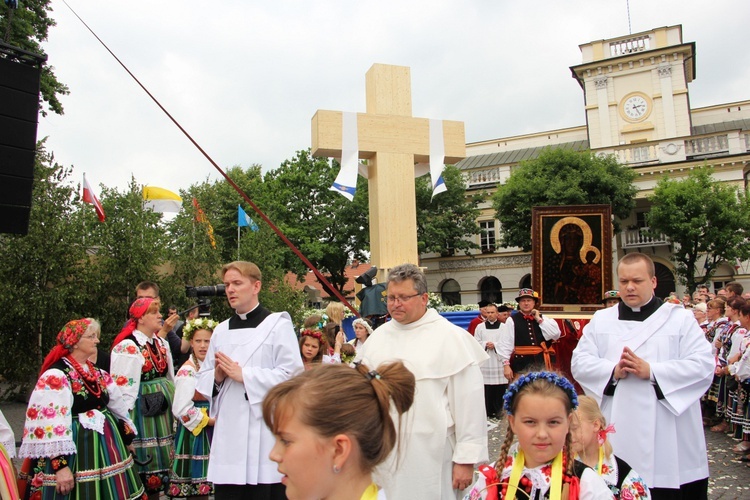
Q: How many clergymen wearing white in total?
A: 4